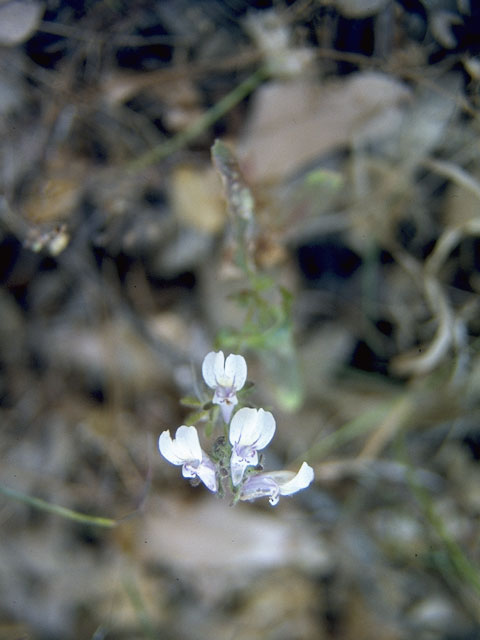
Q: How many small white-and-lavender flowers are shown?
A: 4